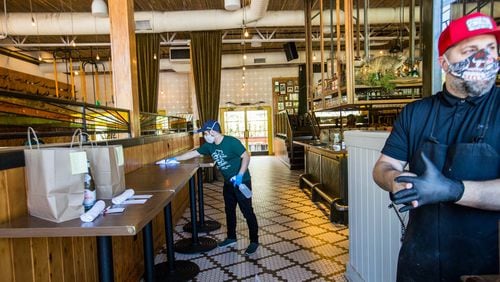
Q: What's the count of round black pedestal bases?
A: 3